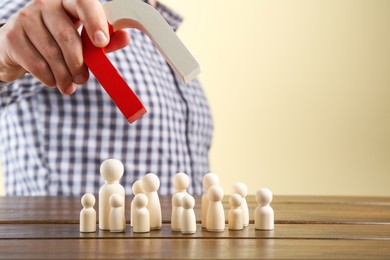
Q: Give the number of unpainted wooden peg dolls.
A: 14